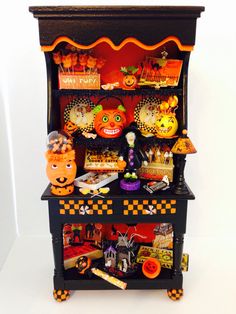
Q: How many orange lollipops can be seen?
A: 6